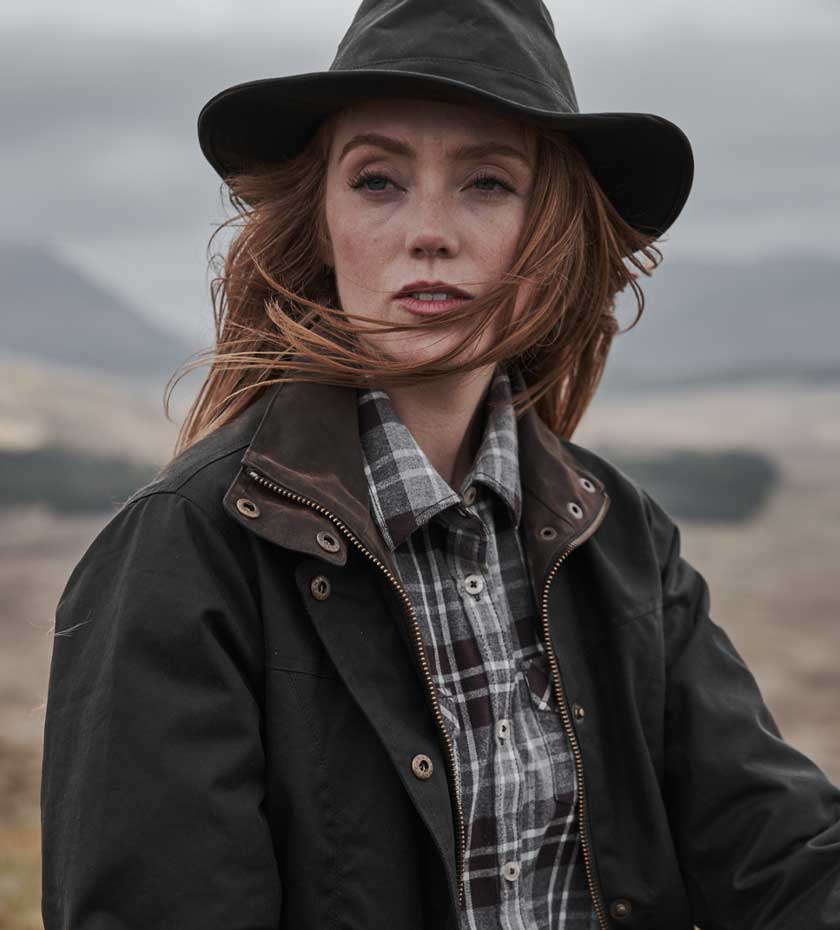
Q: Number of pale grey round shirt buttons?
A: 4